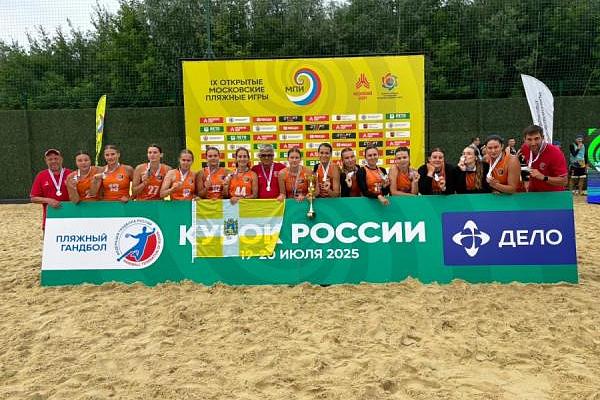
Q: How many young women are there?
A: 14